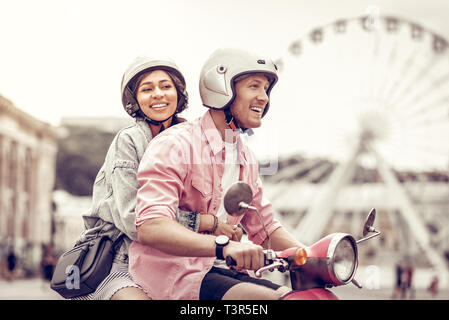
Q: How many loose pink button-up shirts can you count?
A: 1